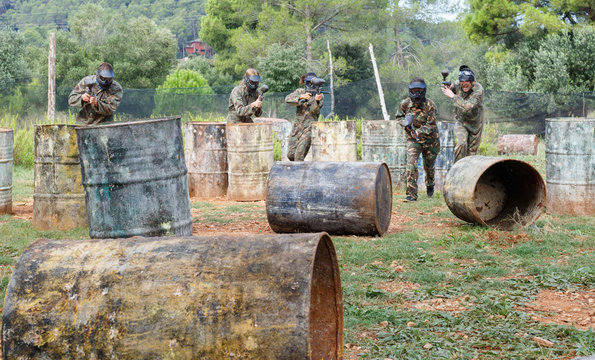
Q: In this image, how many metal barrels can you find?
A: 14